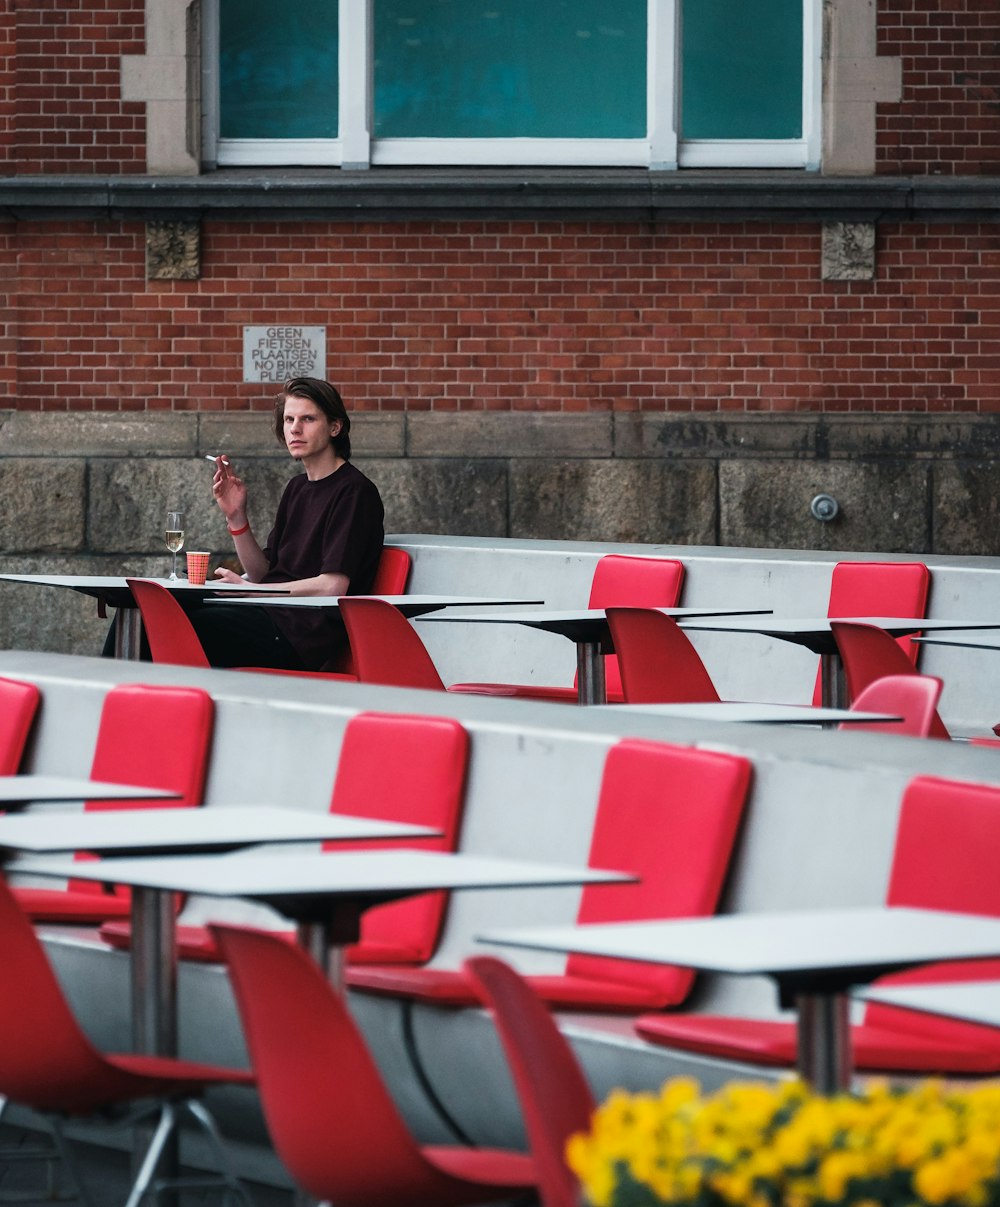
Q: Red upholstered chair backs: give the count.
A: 8